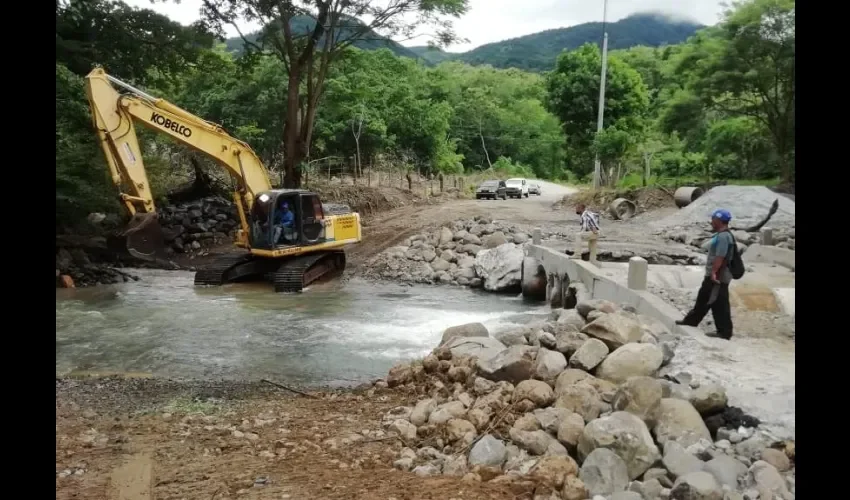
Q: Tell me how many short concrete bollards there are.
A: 3